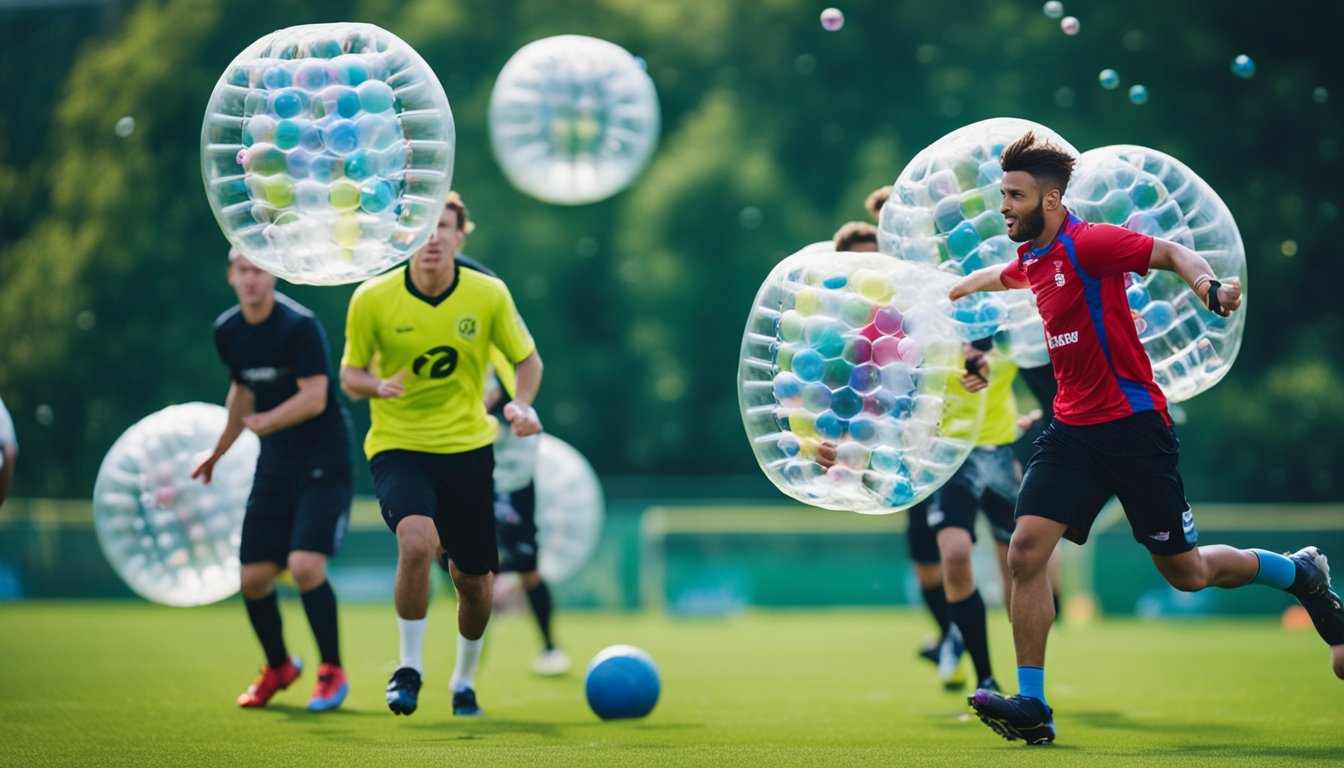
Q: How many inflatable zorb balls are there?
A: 7